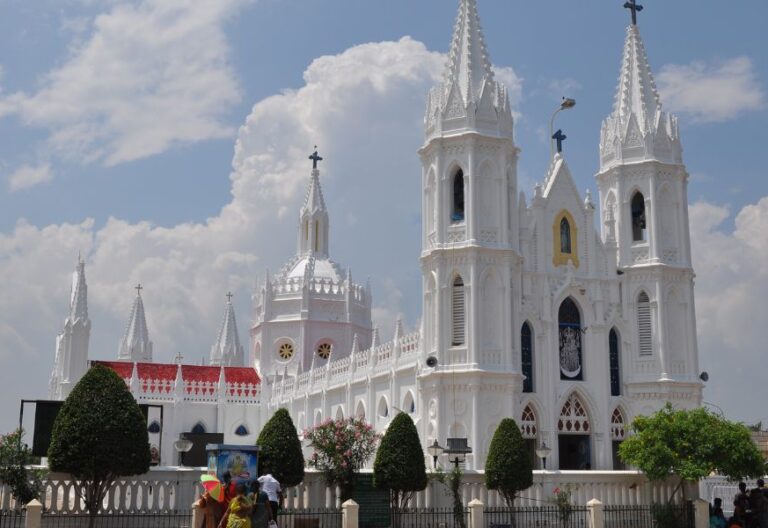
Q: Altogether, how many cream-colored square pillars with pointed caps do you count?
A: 6